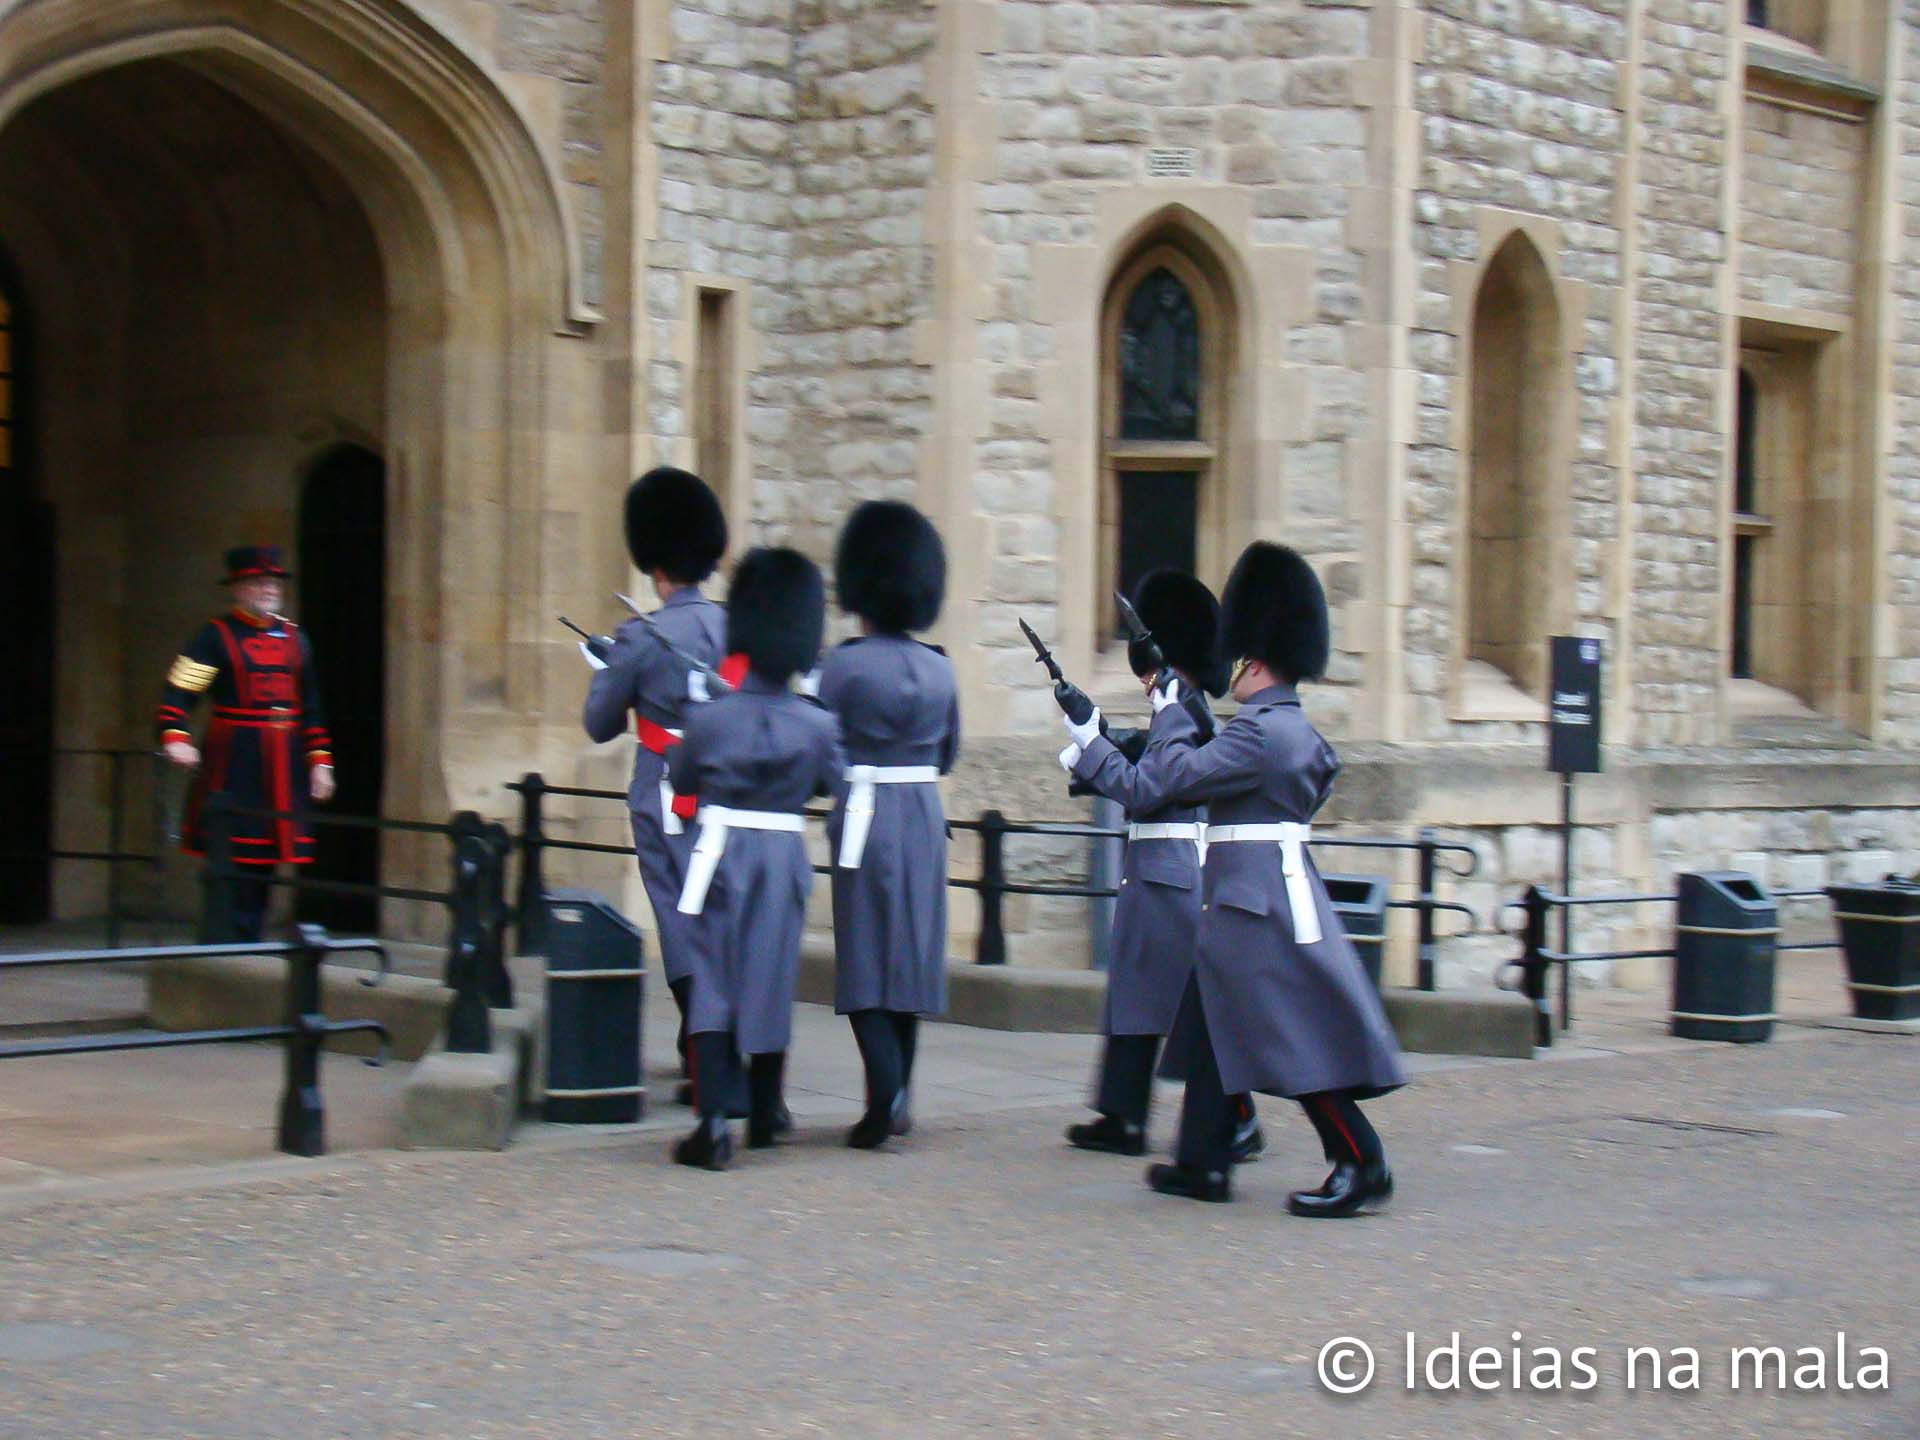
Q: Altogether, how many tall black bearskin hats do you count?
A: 5